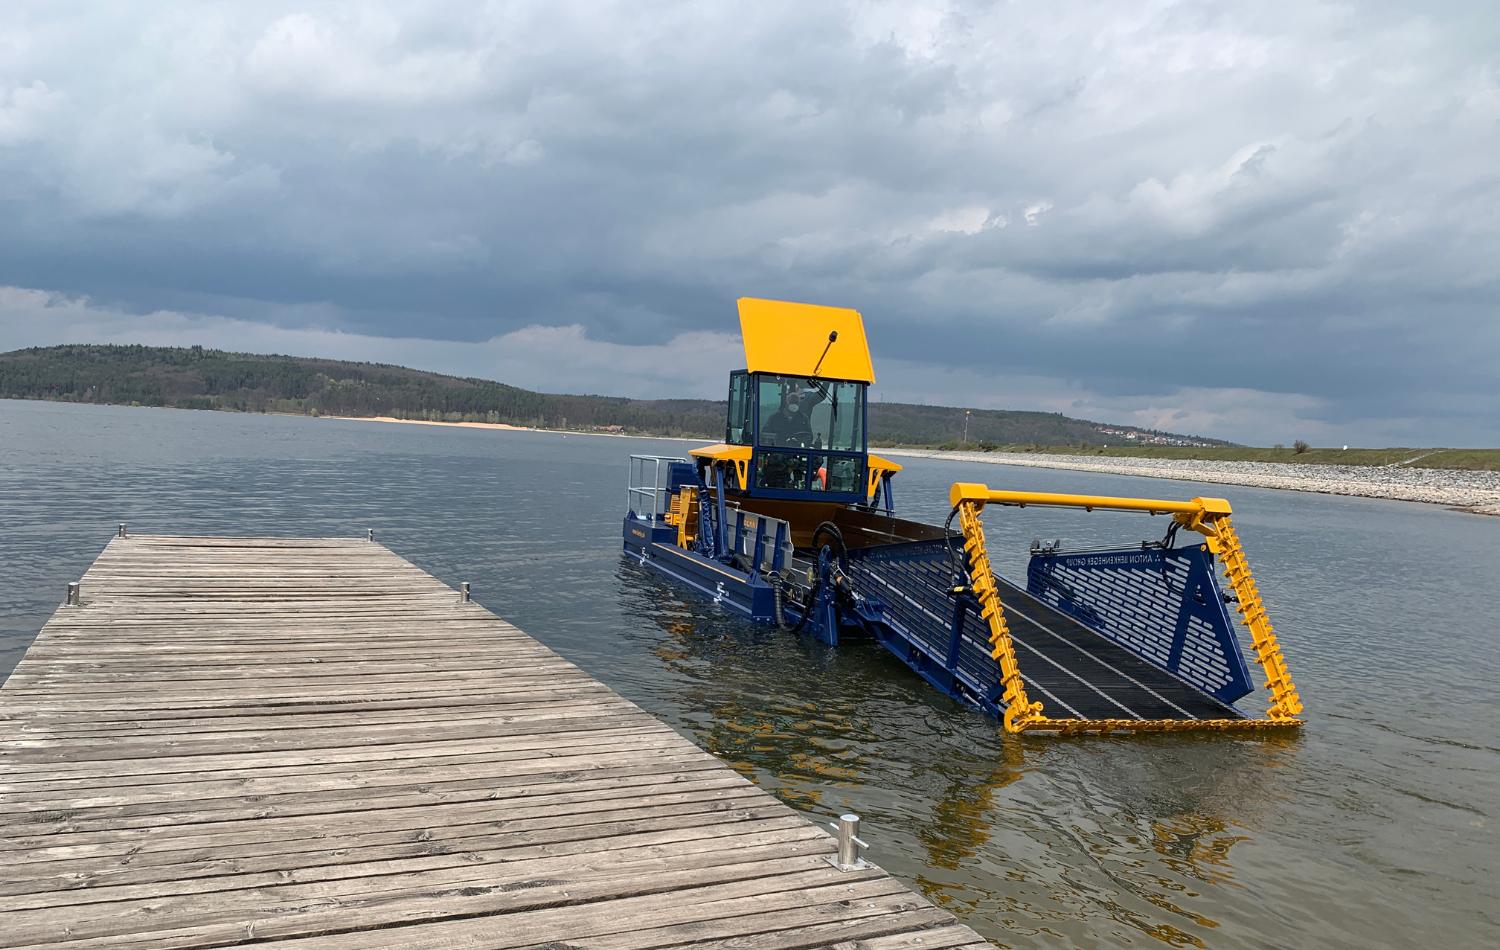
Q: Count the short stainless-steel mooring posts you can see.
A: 5